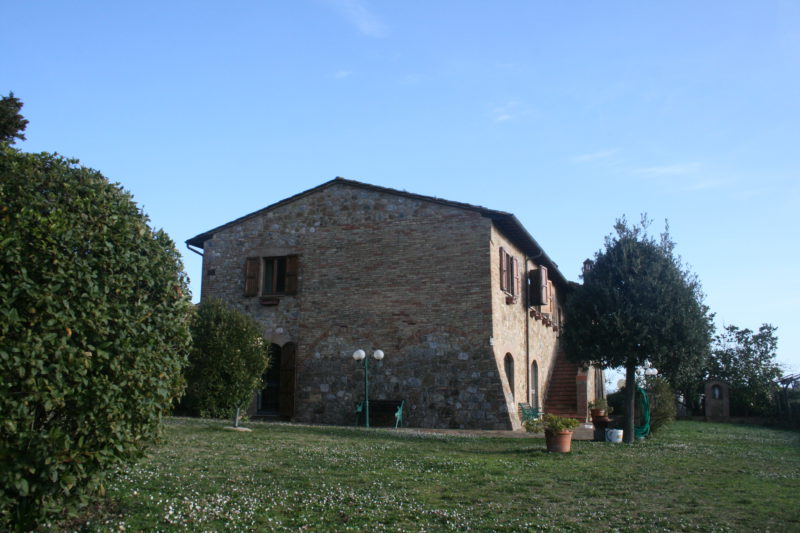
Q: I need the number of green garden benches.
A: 2